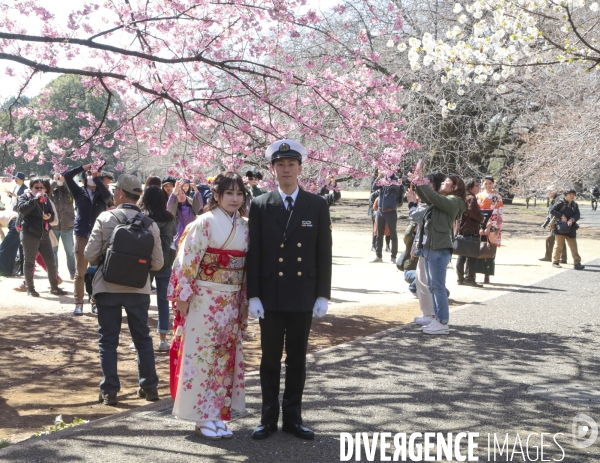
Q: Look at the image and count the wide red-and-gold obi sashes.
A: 1